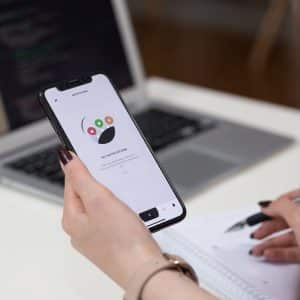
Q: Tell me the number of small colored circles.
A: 3